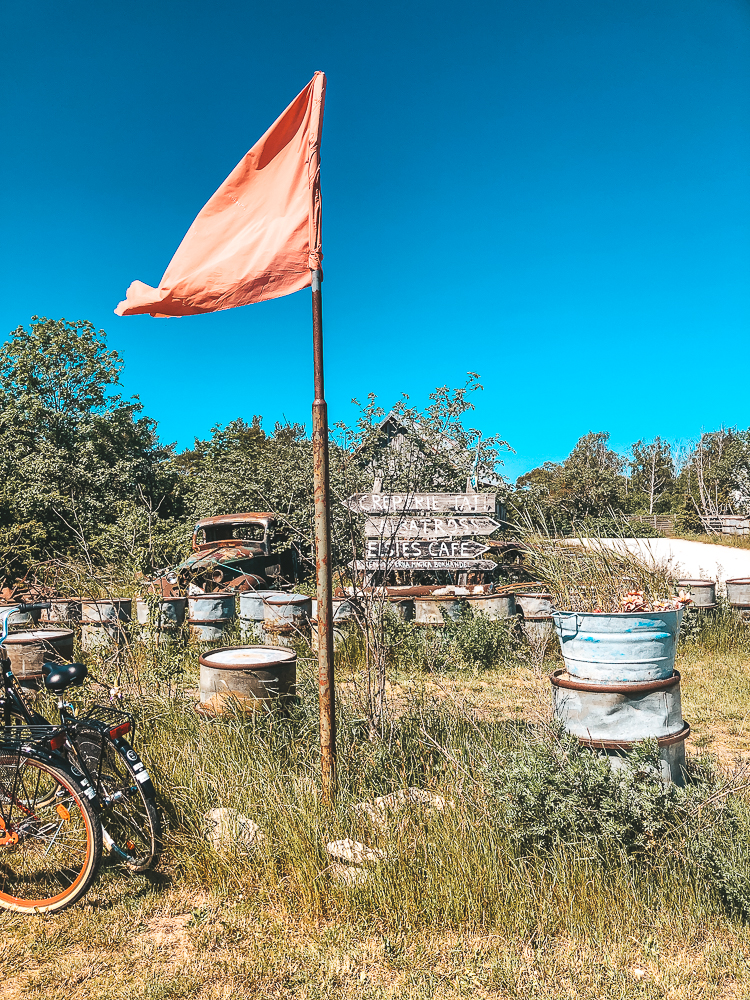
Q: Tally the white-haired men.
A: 0